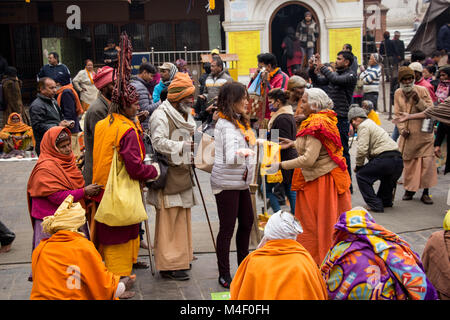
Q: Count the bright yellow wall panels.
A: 2